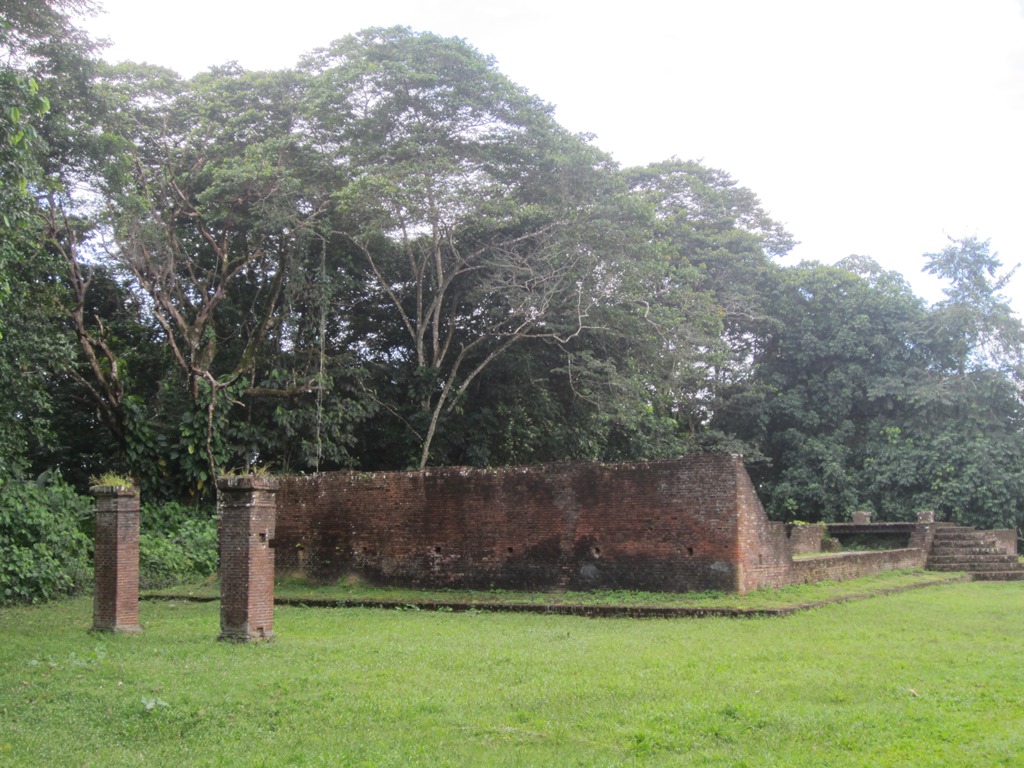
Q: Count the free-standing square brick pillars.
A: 2